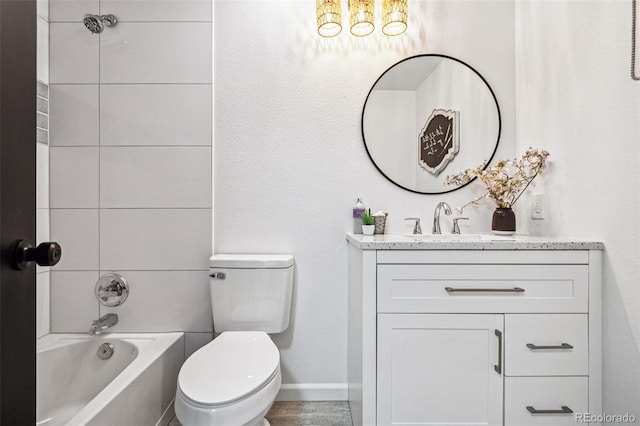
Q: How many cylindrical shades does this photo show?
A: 3